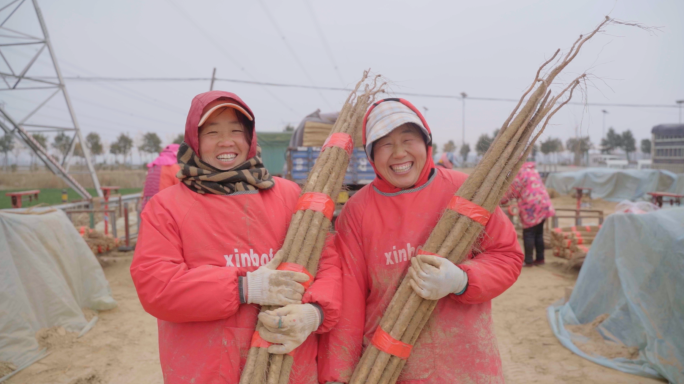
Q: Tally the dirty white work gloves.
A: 3